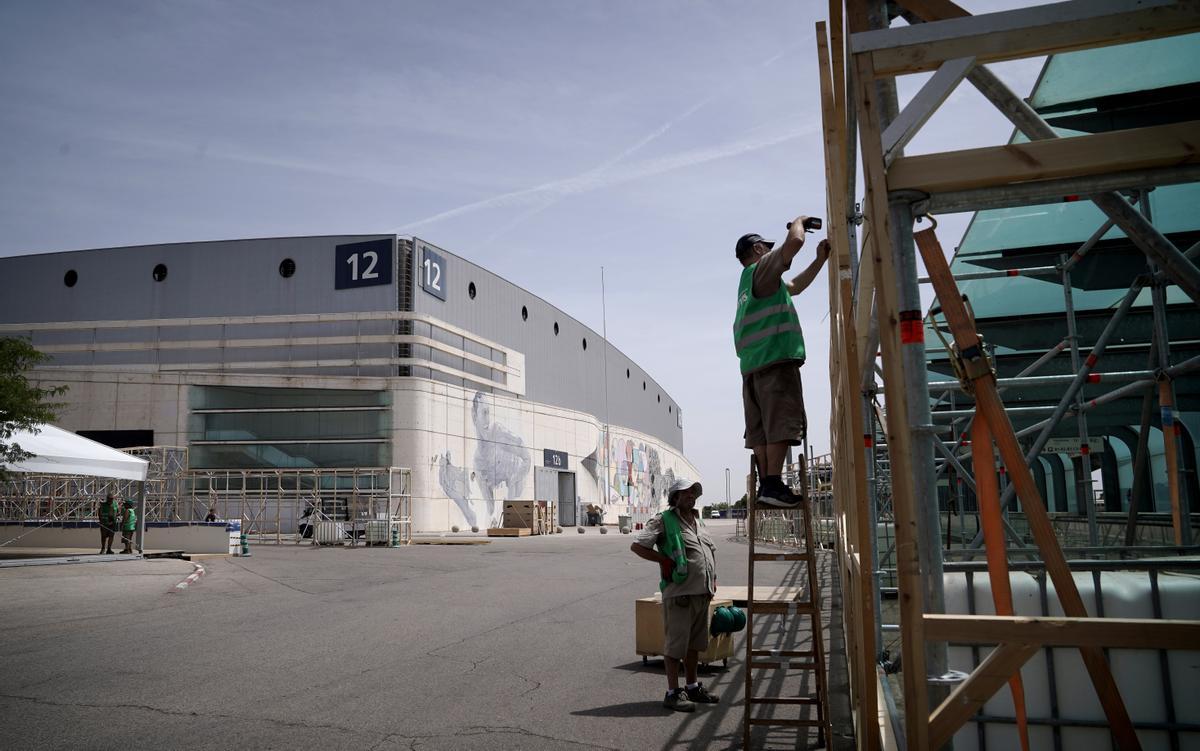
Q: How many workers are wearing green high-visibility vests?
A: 4